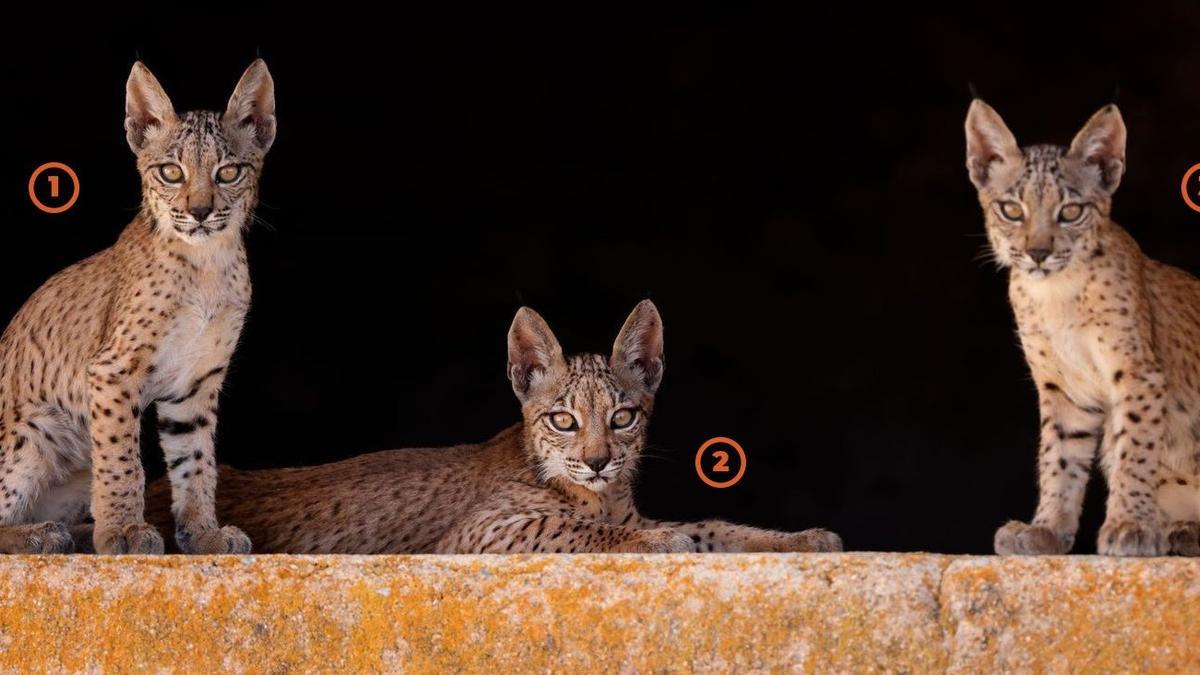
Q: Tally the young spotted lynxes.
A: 3